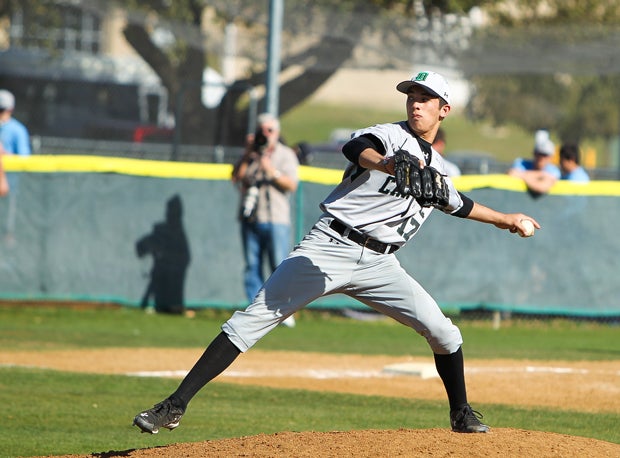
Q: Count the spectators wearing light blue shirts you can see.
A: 3